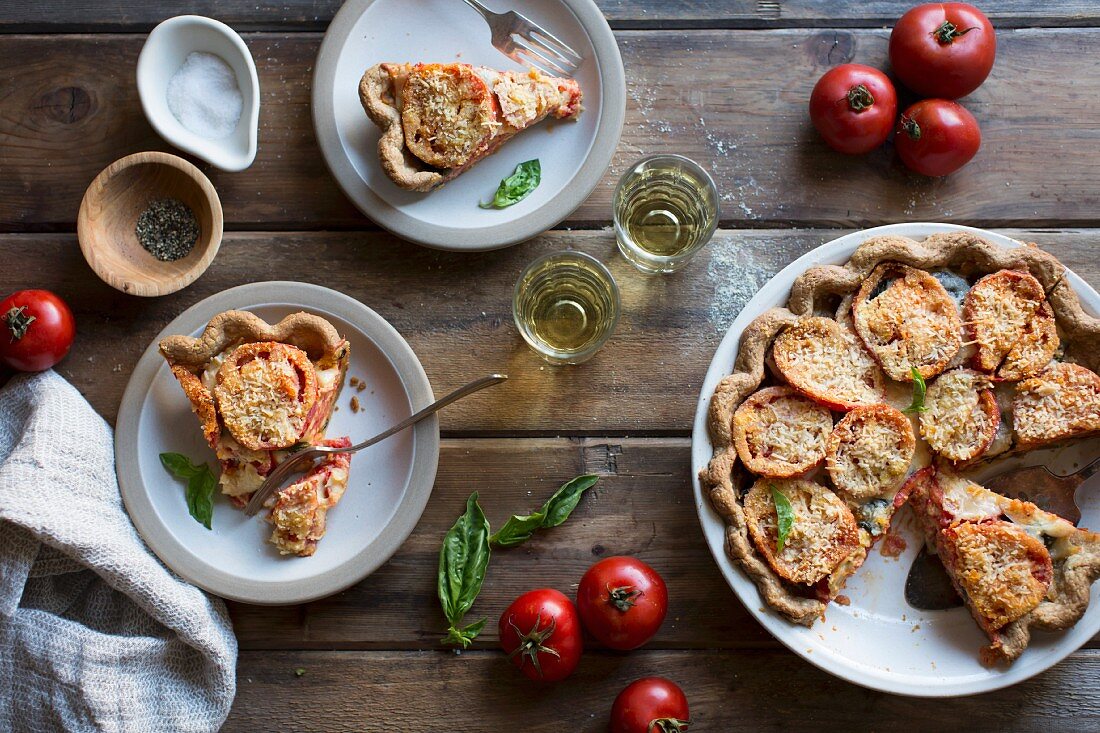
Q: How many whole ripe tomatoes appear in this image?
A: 7